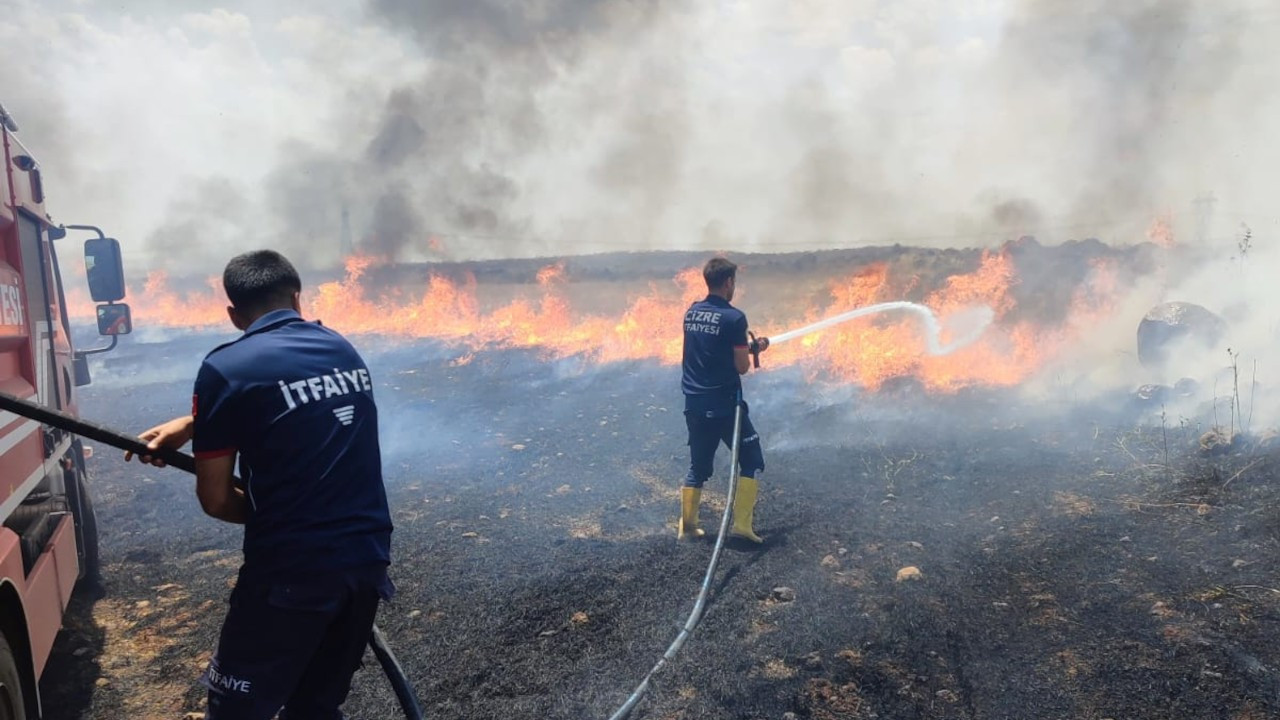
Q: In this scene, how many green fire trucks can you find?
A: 0